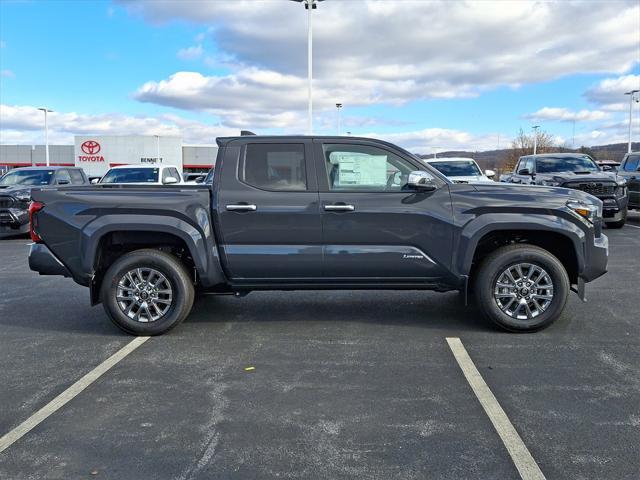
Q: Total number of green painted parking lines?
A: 0